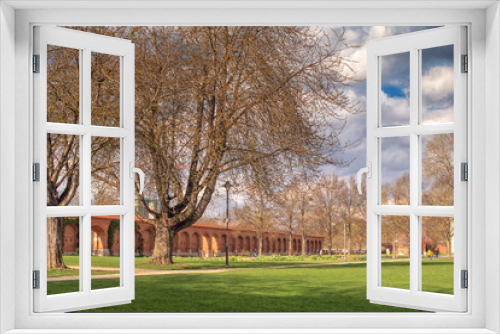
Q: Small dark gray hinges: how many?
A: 6